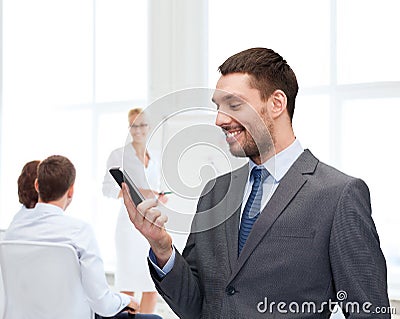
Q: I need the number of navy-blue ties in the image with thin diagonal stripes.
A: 1